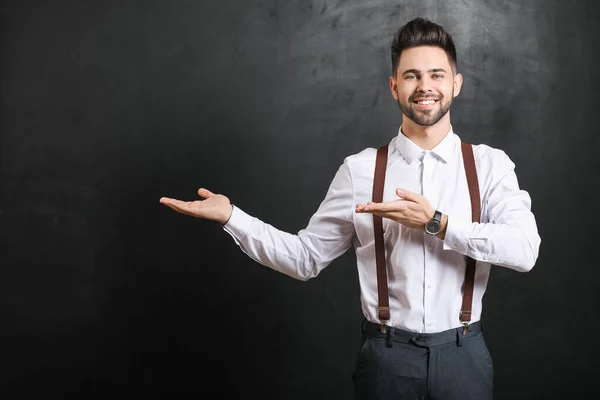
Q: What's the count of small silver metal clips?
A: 2